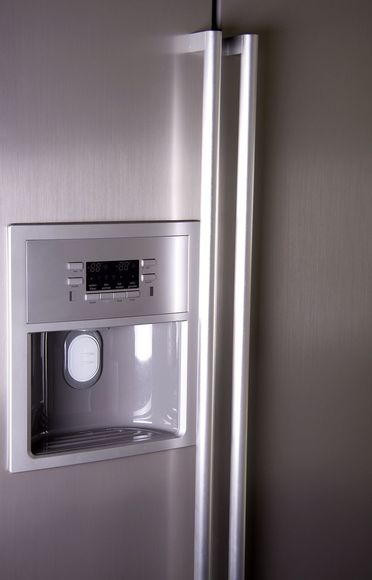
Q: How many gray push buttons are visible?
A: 8